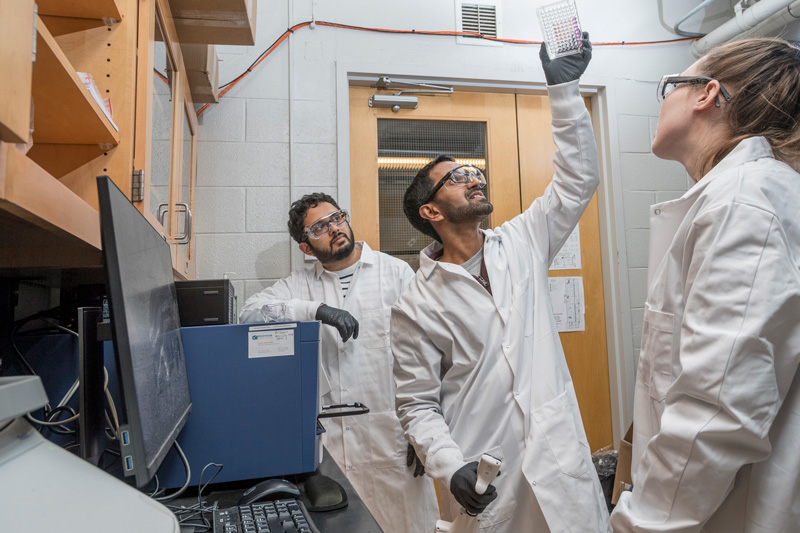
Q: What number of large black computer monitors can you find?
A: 1